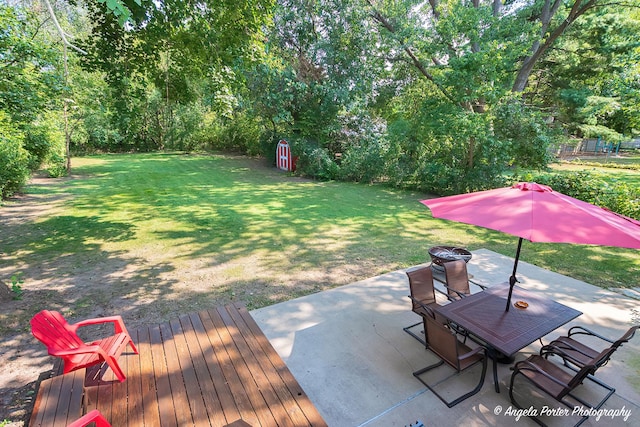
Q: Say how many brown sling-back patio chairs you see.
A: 5